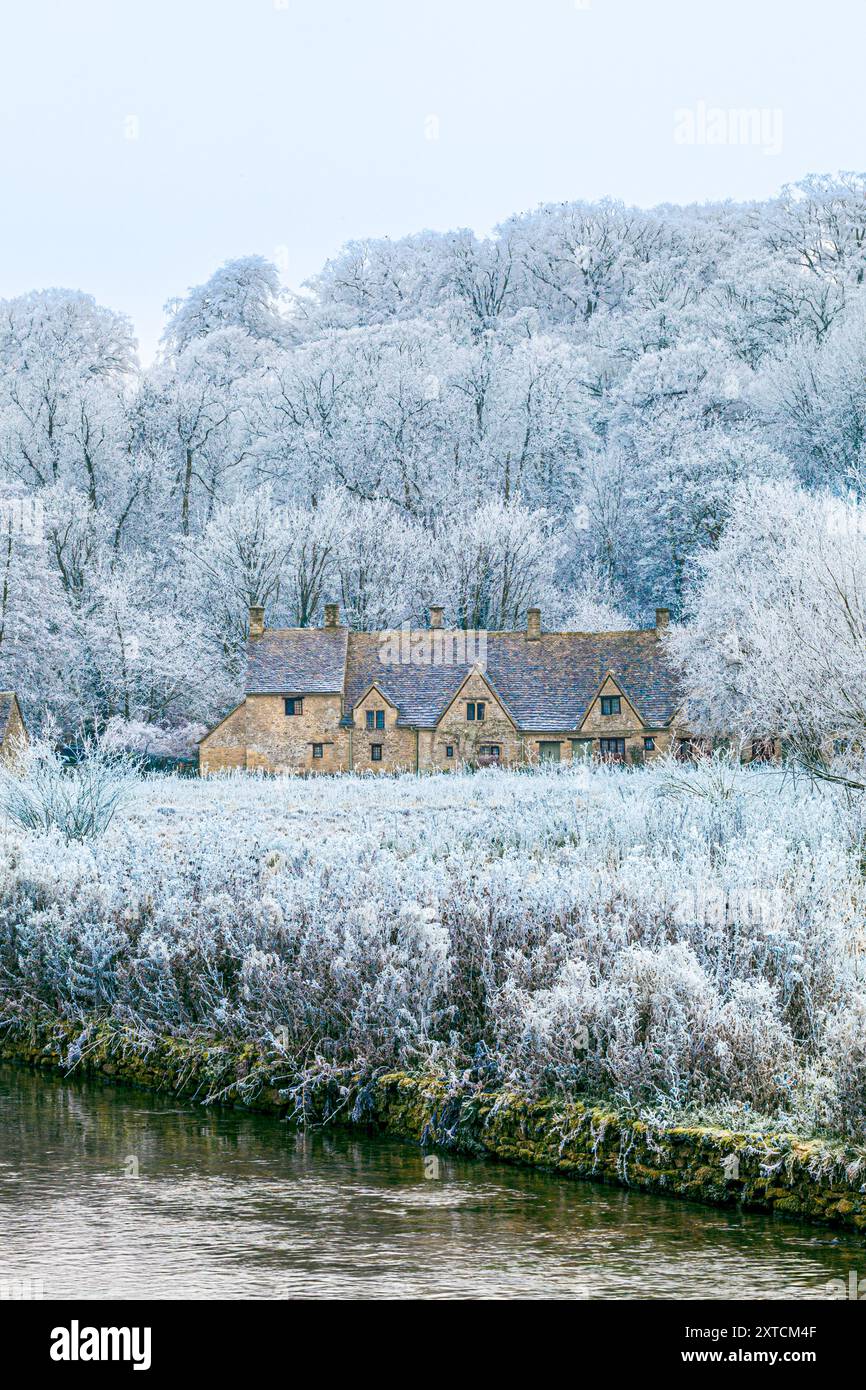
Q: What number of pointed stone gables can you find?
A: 3